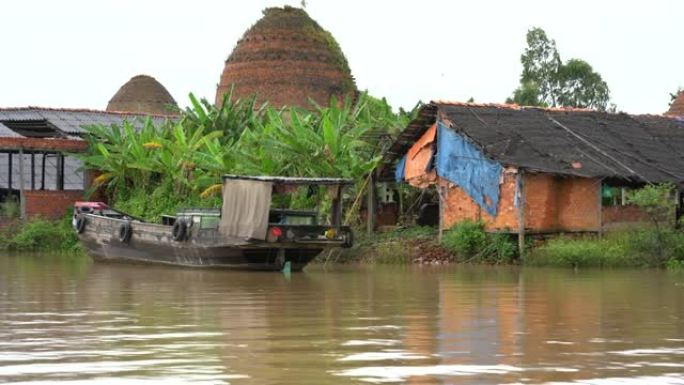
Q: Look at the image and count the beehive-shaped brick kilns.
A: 3